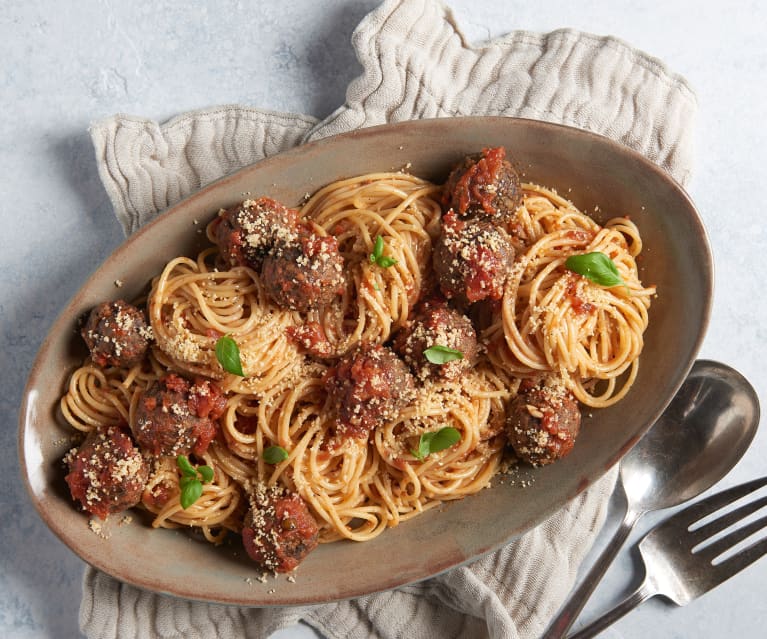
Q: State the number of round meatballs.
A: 11